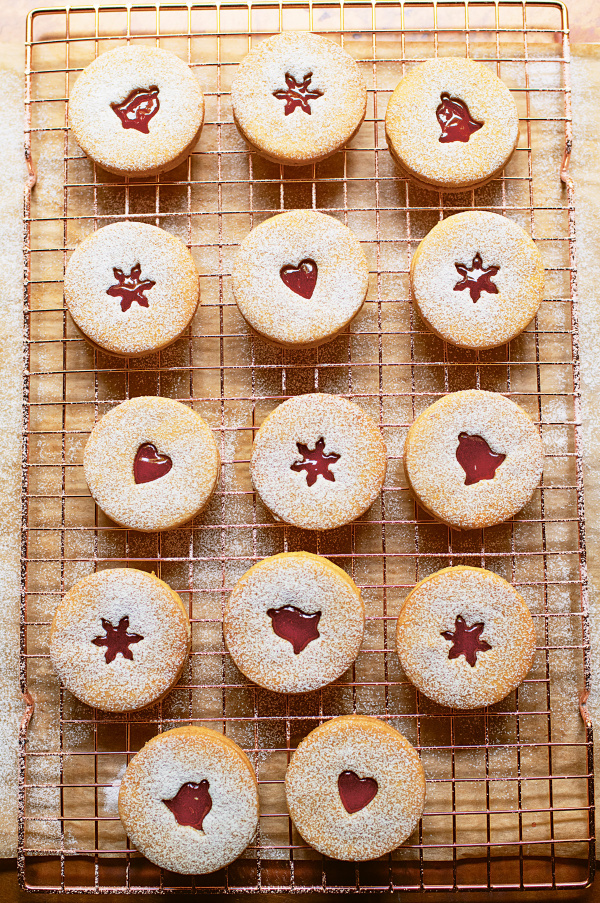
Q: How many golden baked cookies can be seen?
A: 14